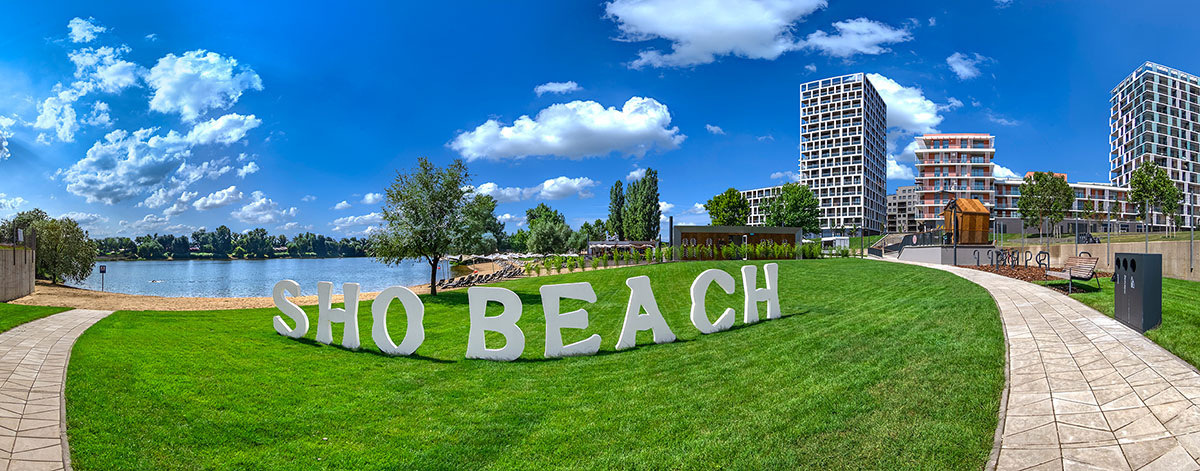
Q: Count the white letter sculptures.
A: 8